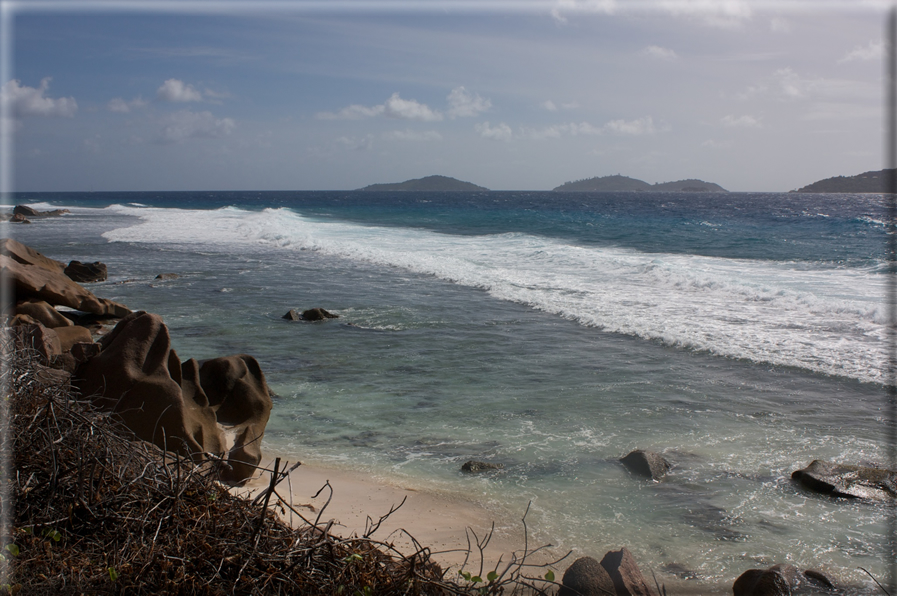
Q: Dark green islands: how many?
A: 3